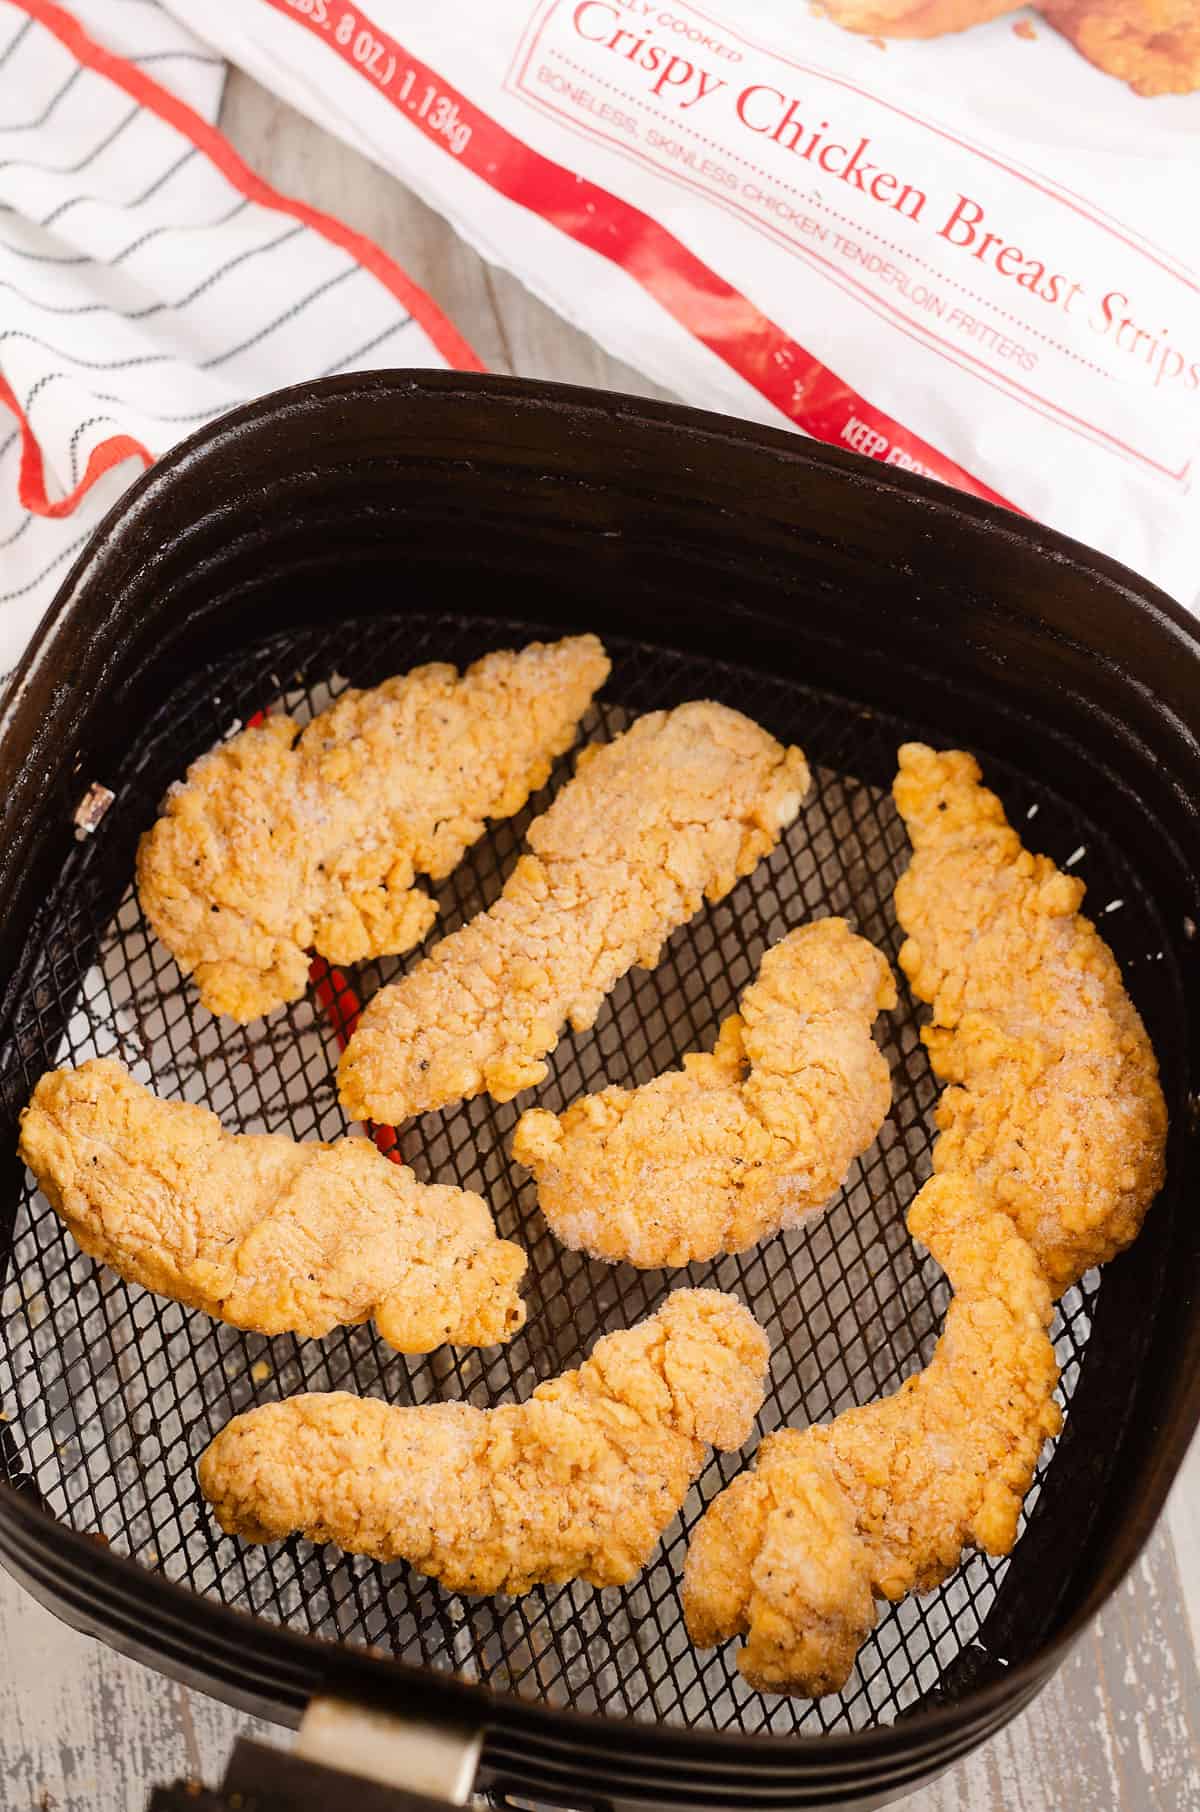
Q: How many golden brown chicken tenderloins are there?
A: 7